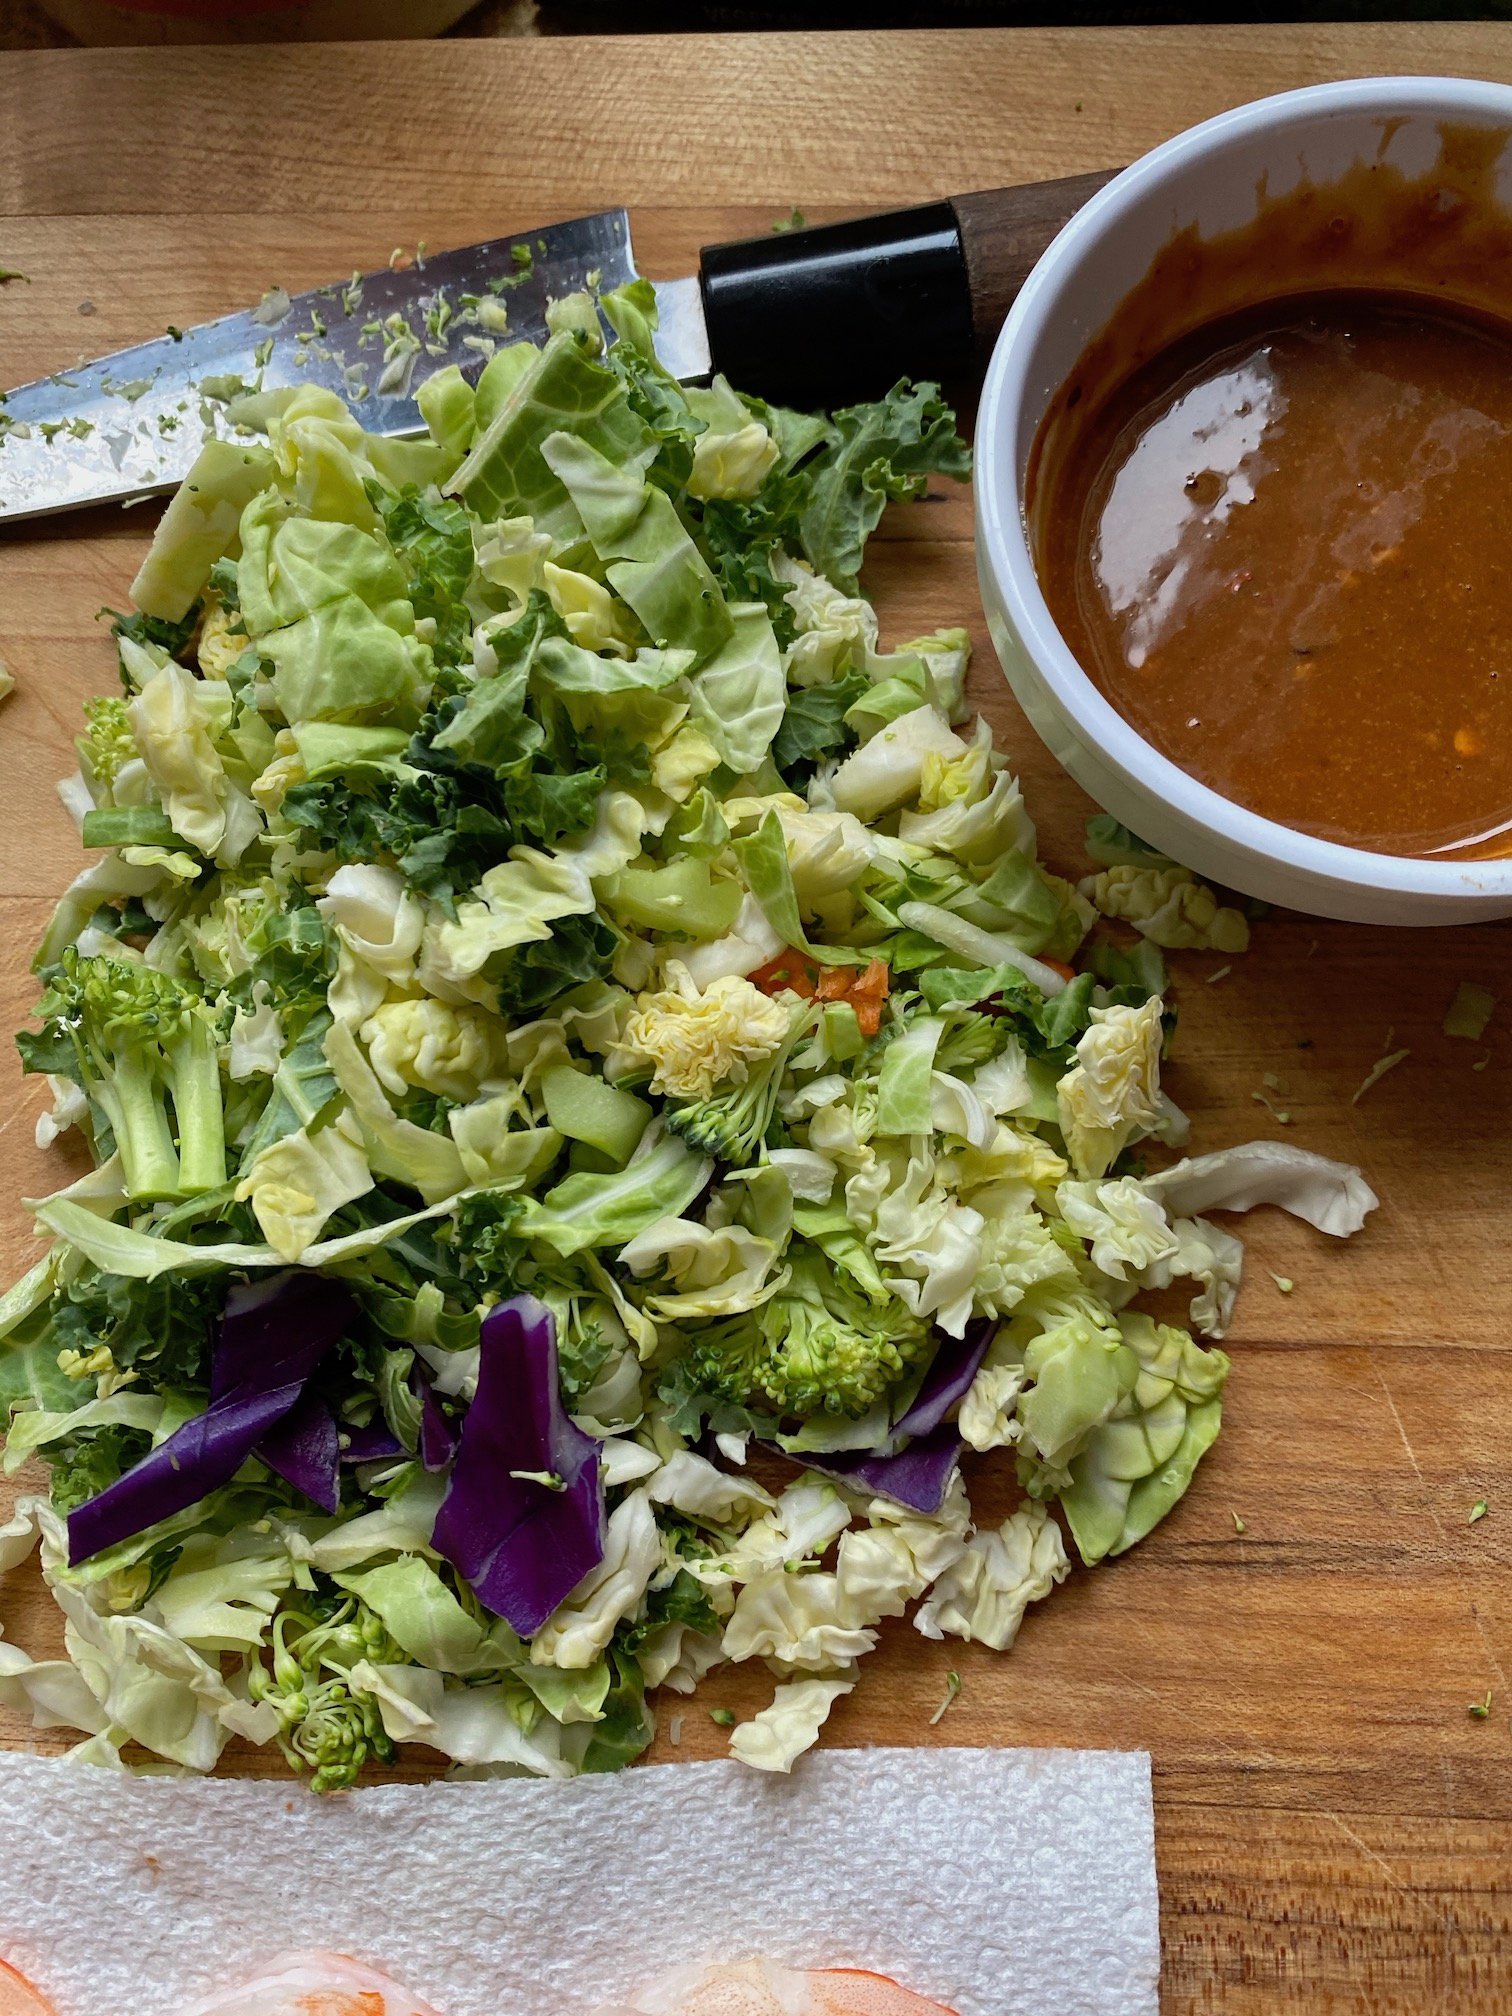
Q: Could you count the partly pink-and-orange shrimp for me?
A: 3